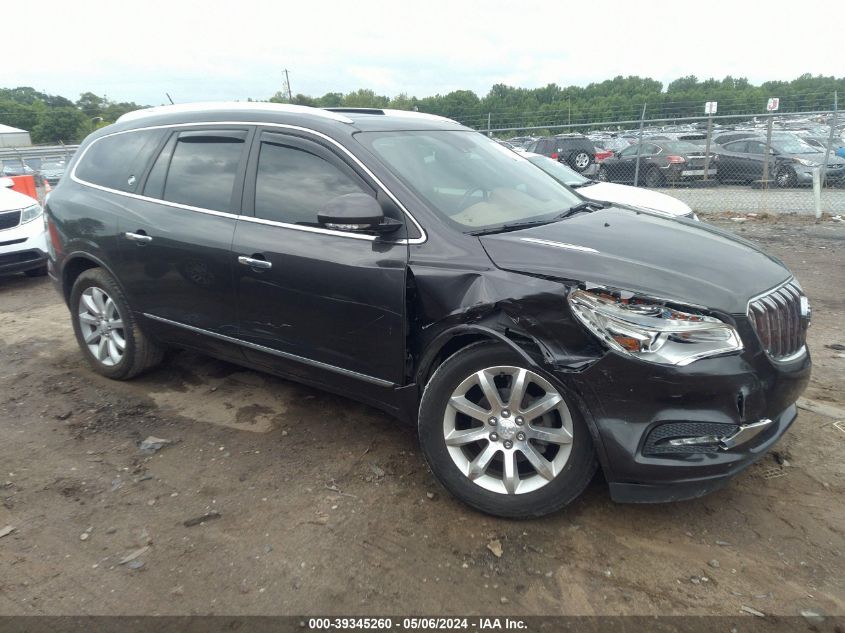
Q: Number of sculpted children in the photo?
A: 0